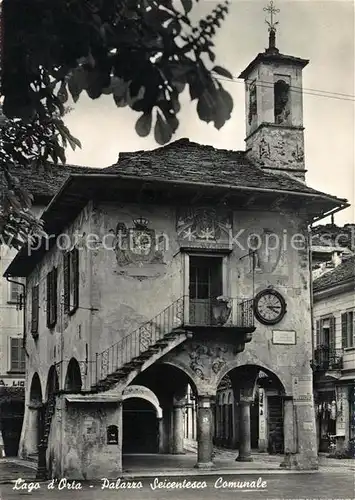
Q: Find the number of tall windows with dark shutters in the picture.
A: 3